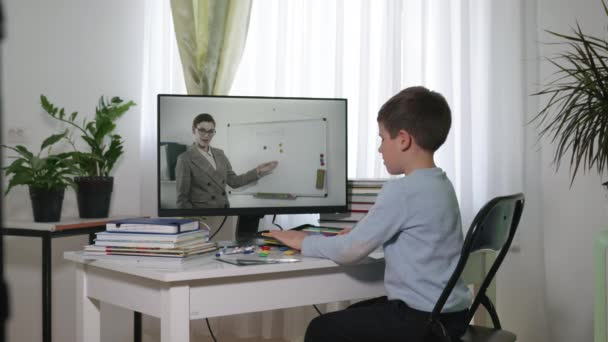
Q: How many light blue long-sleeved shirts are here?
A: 1